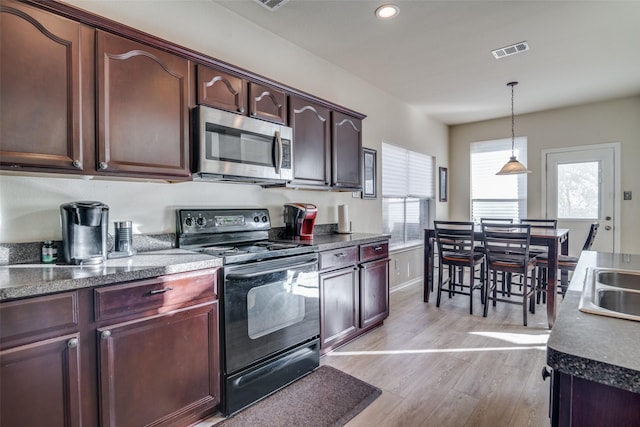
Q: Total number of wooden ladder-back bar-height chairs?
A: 5